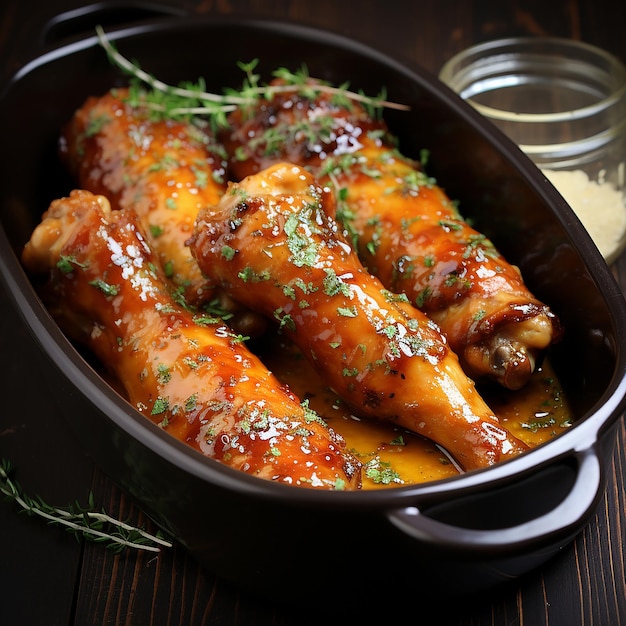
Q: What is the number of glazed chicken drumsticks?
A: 4